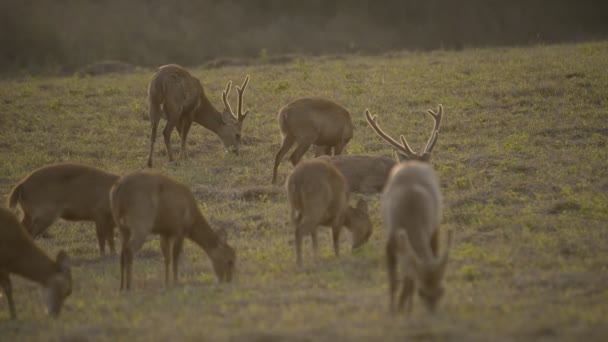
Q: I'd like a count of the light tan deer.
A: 1